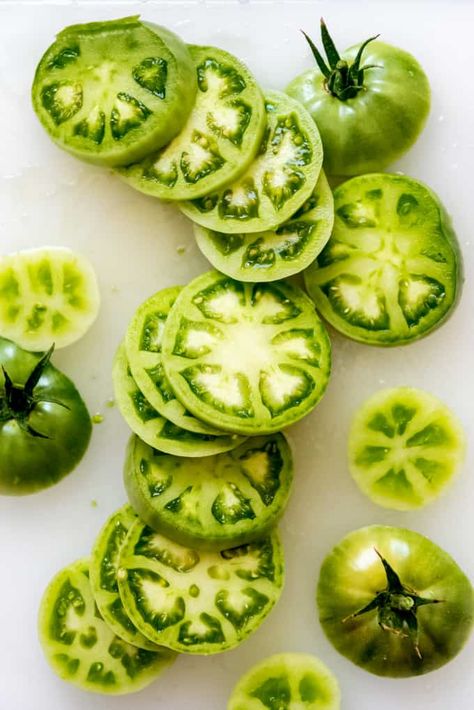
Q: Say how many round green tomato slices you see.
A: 15